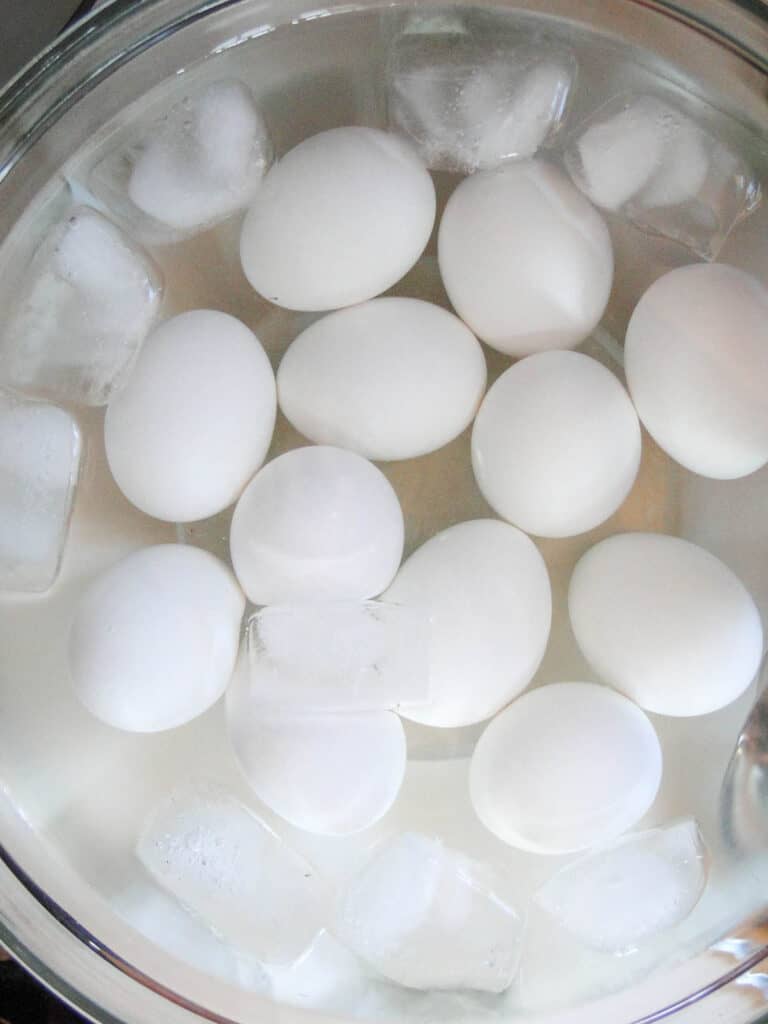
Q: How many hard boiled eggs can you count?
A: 12